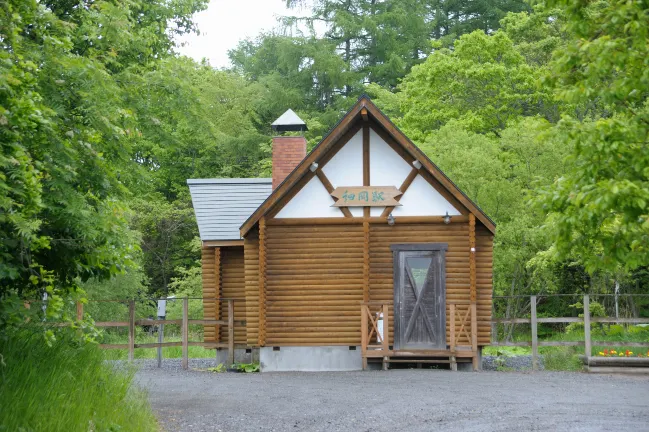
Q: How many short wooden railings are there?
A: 2